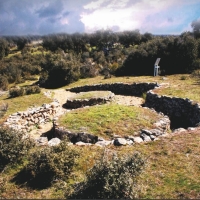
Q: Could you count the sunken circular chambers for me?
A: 2